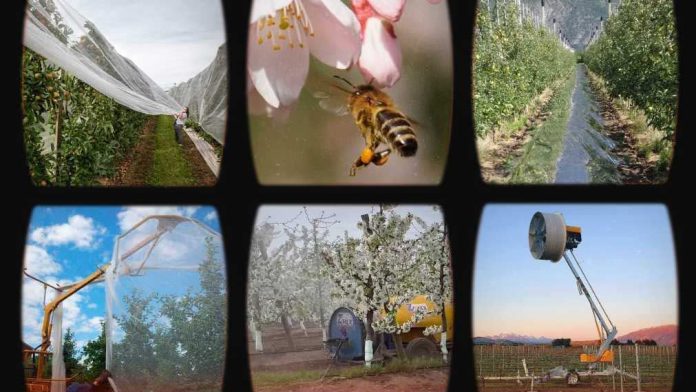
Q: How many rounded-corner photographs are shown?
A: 6